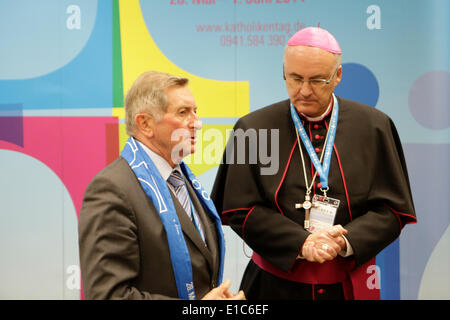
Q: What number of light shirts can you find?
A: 1